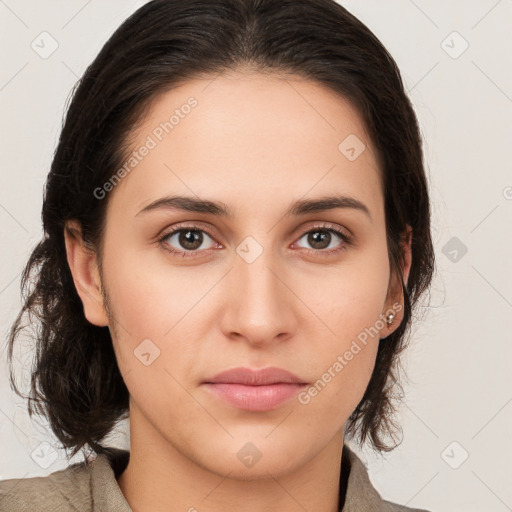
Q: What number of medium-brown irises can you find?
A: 2